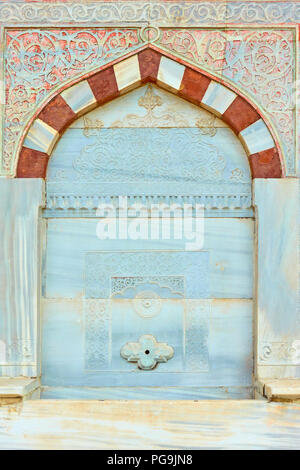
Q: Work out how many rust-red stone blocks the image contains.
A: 7